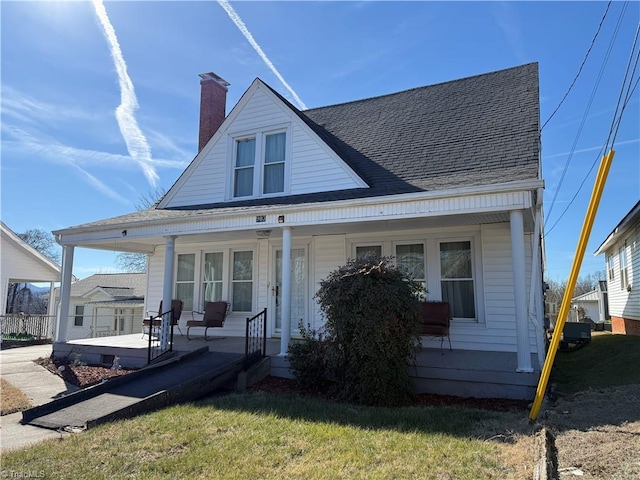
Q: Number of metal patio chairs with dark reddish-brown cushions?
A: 3